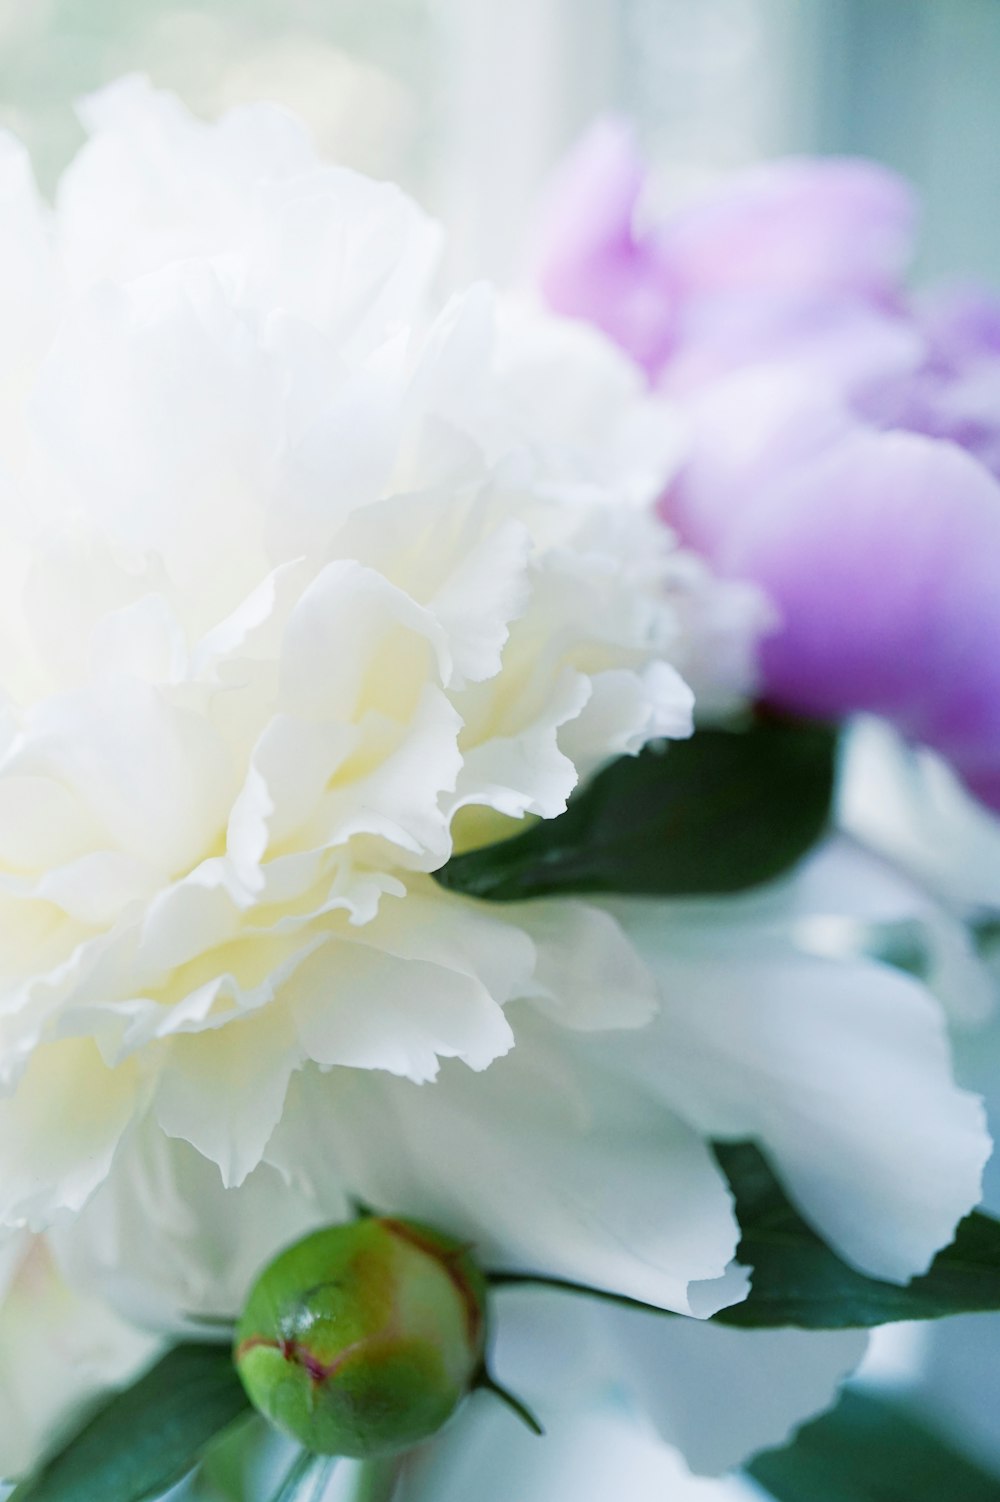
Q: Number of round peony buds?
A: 1